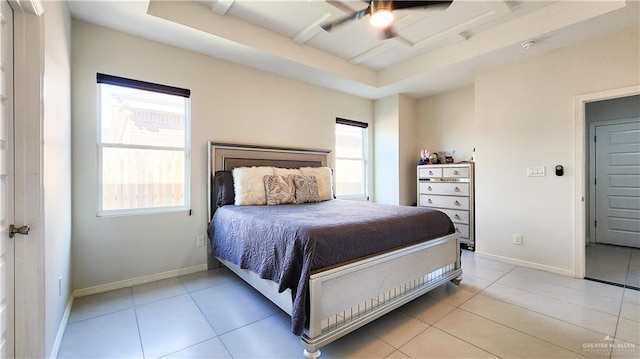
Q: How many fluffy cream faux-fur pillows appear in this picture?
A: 3